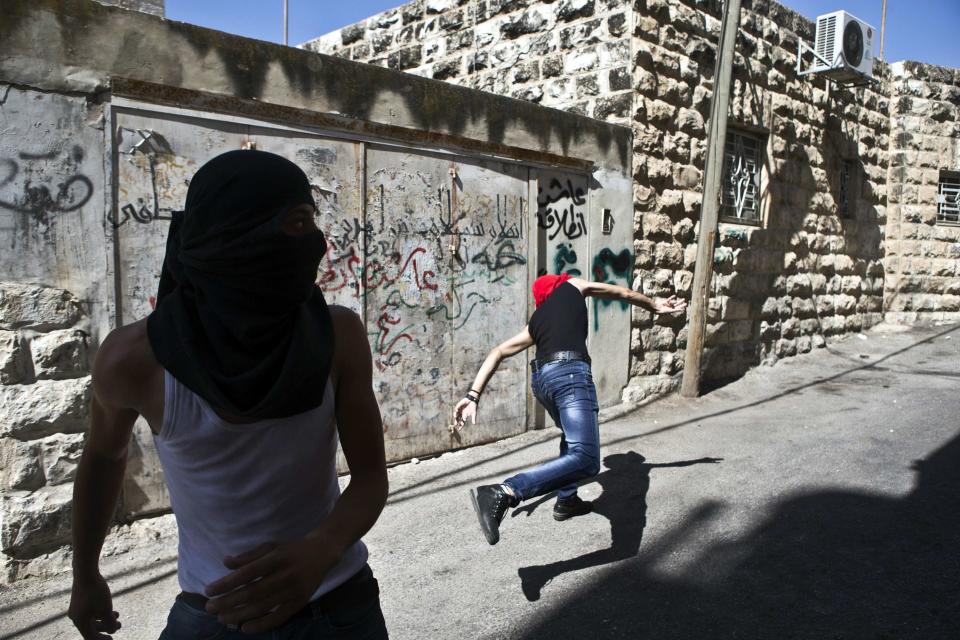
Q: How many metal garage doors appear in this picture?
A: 2